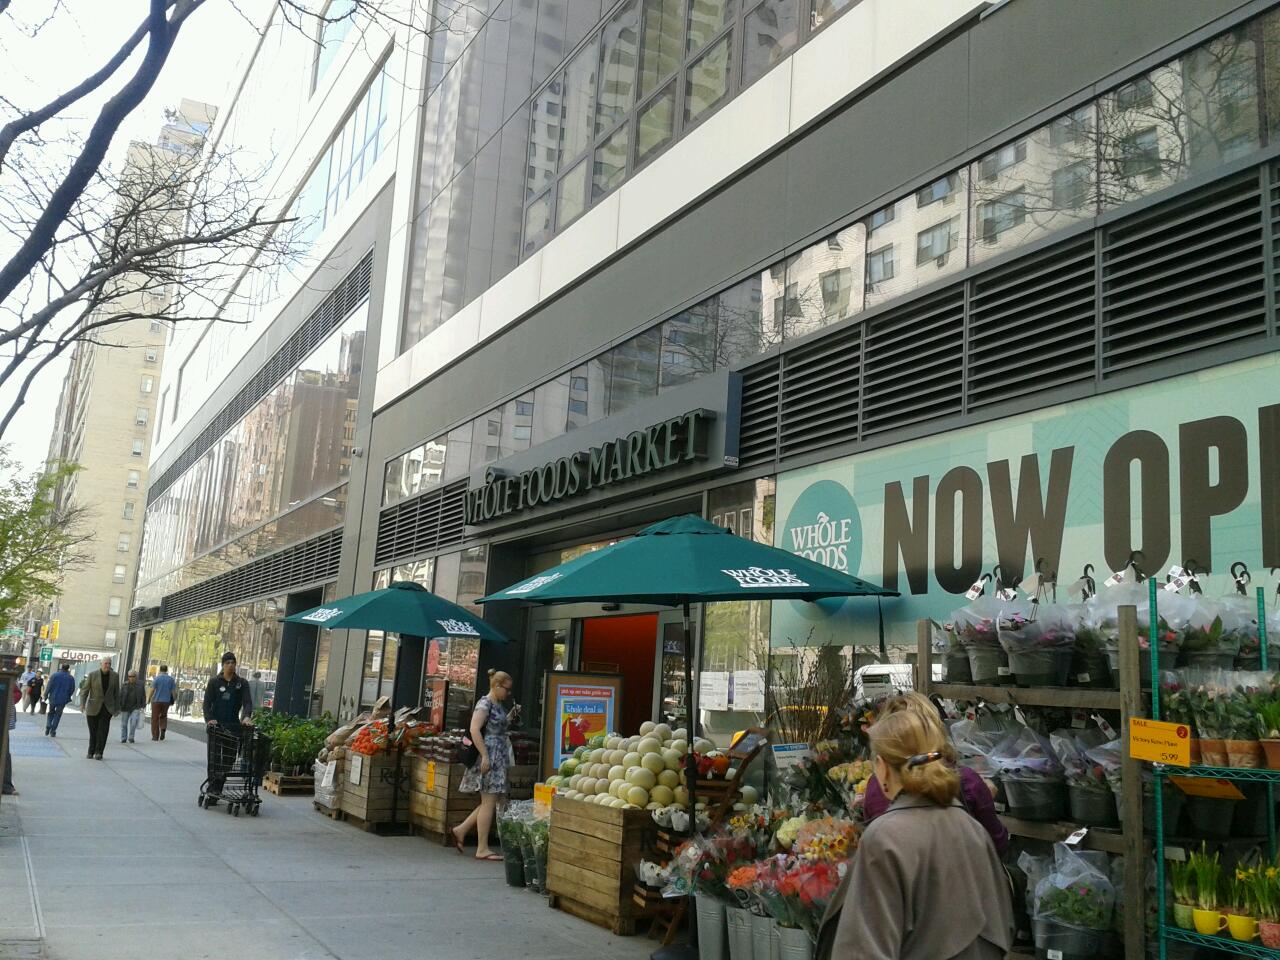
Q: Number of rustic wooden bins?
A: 3